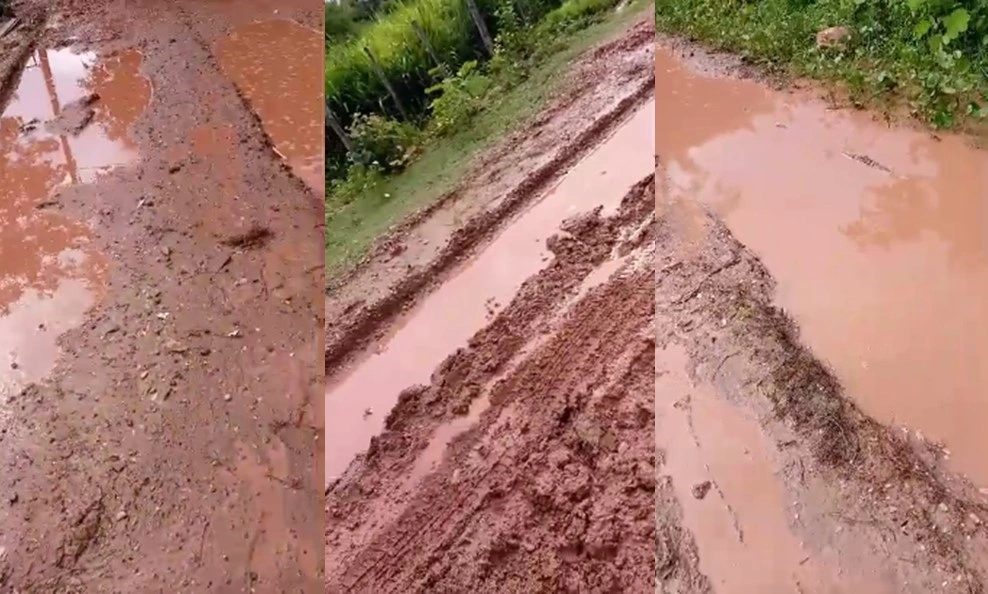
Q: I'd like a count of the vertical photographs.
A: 3